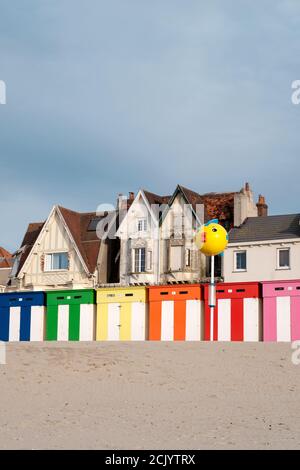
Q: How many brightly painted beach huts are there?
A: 6